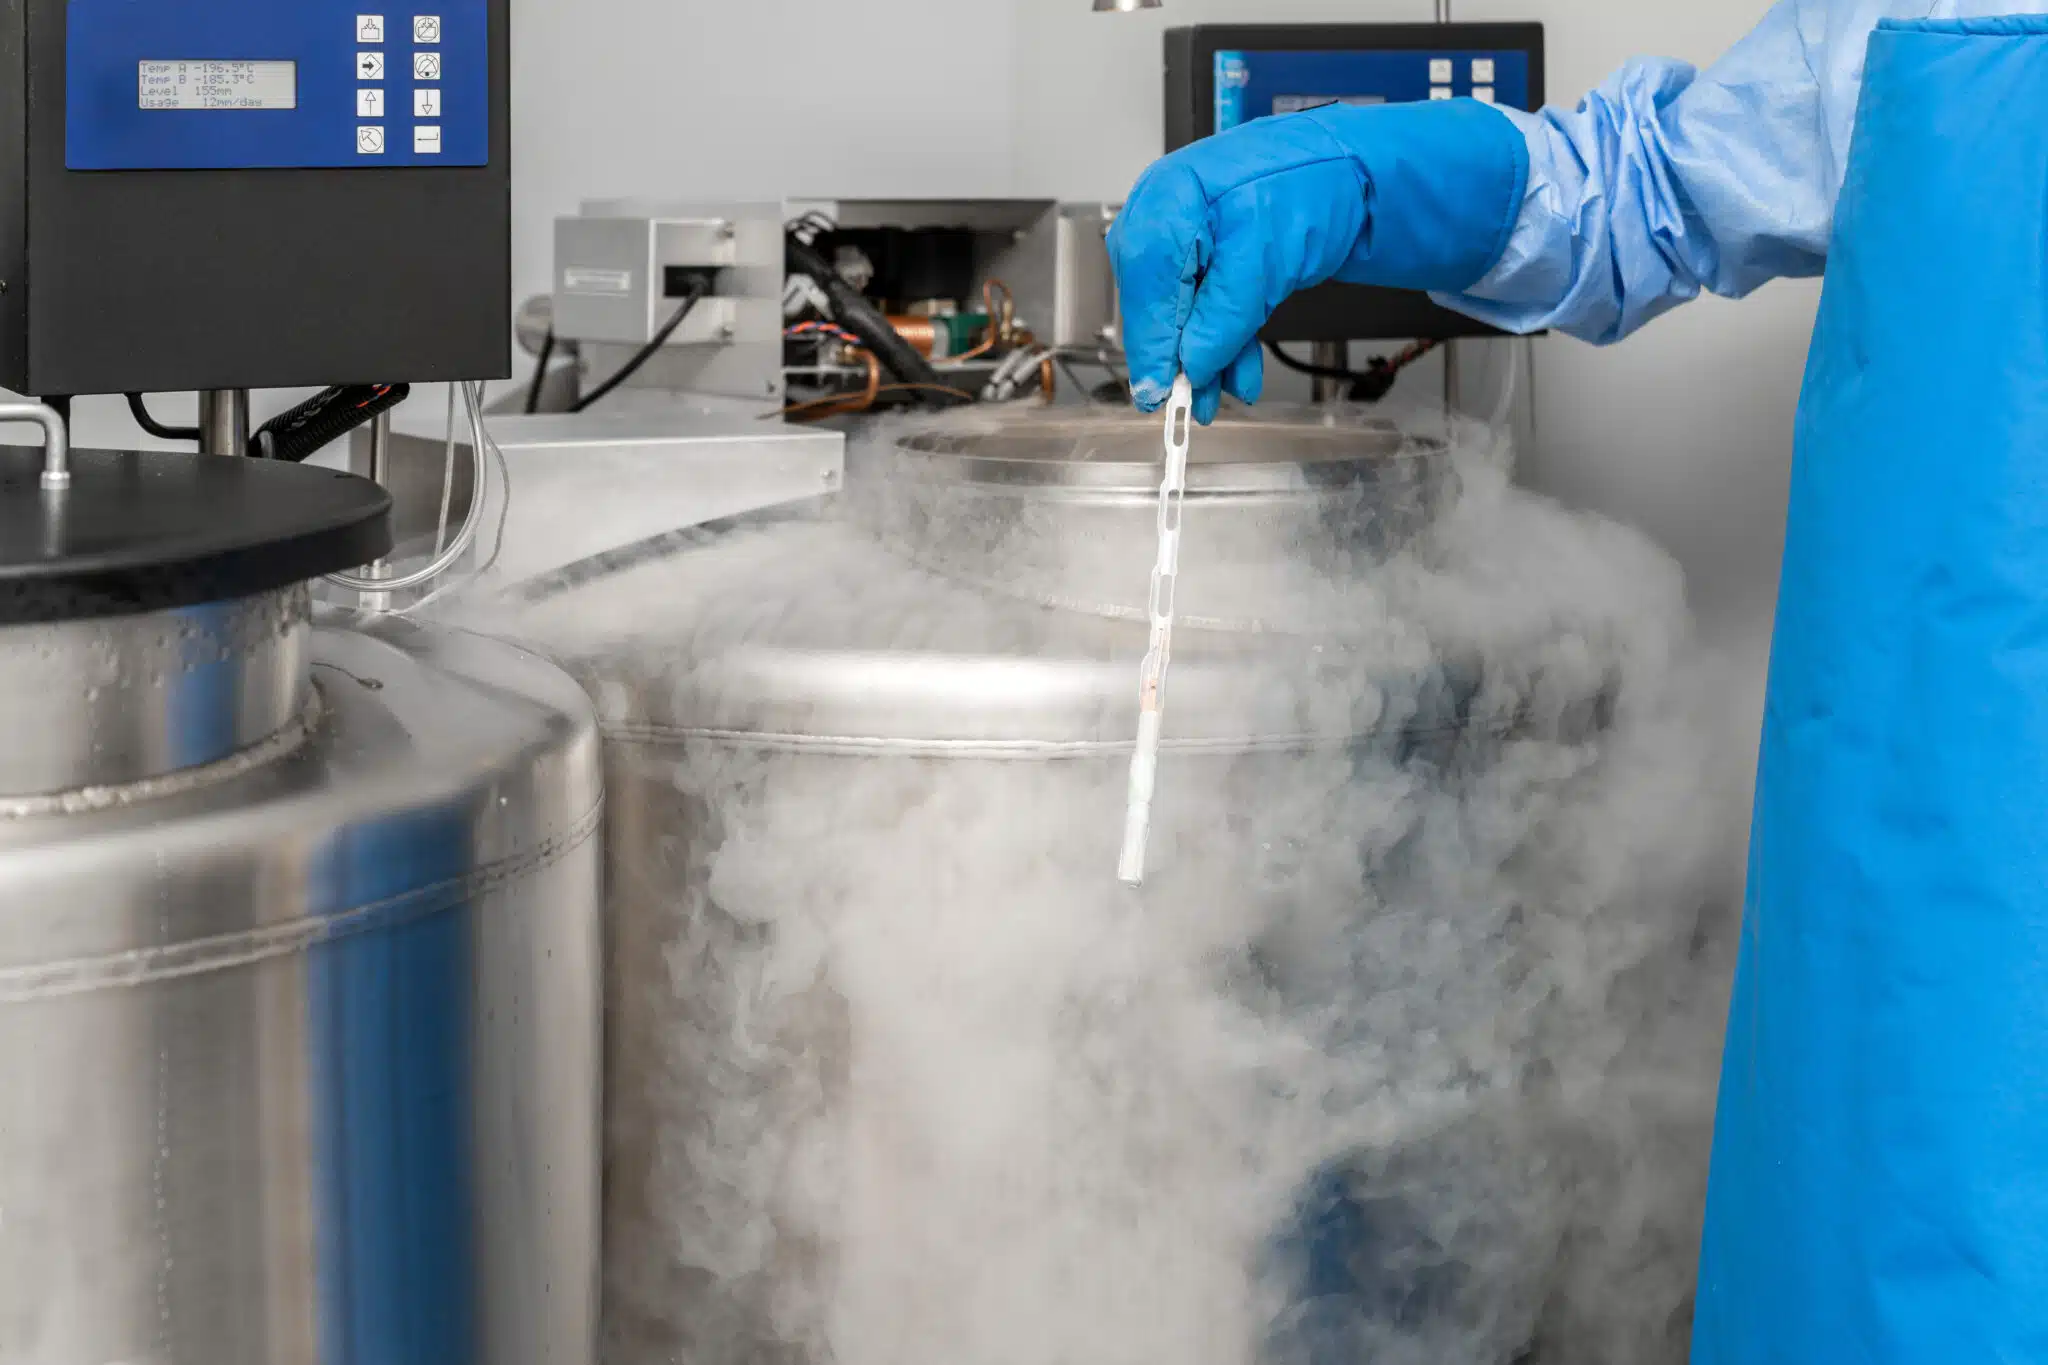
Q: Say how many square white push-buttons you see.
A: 12